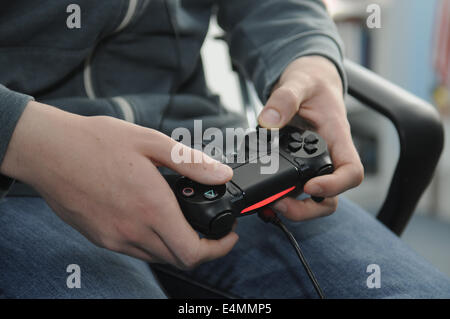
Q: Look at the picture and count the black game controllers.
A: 1